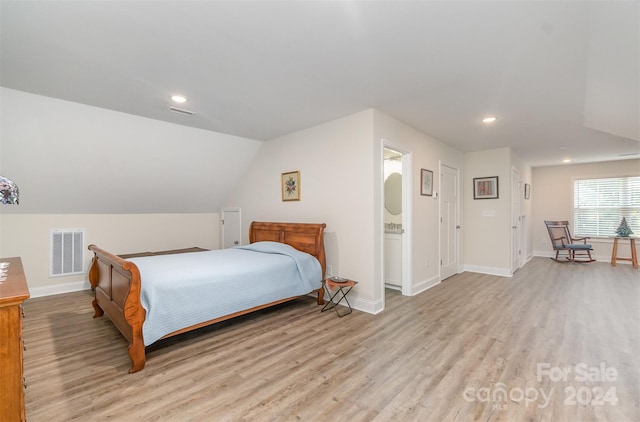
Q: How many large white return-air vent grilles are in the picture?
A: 1